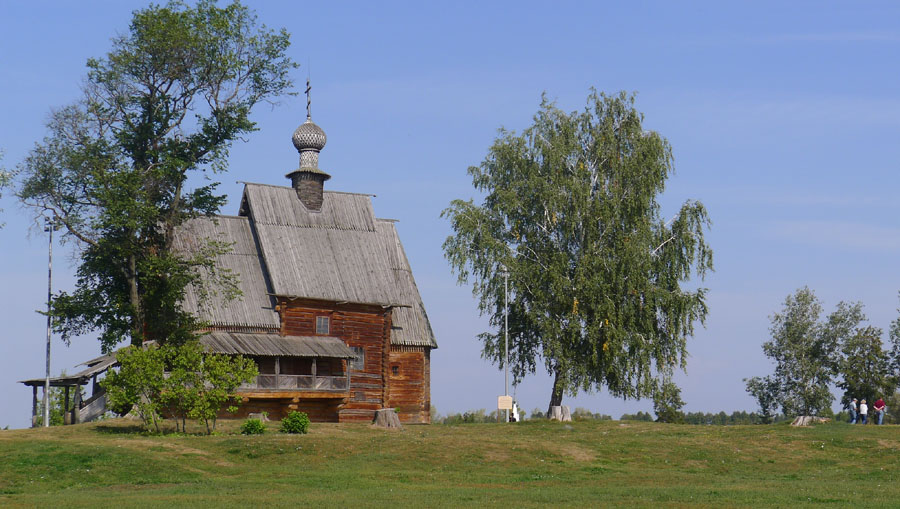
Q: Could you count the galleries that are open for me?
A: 1